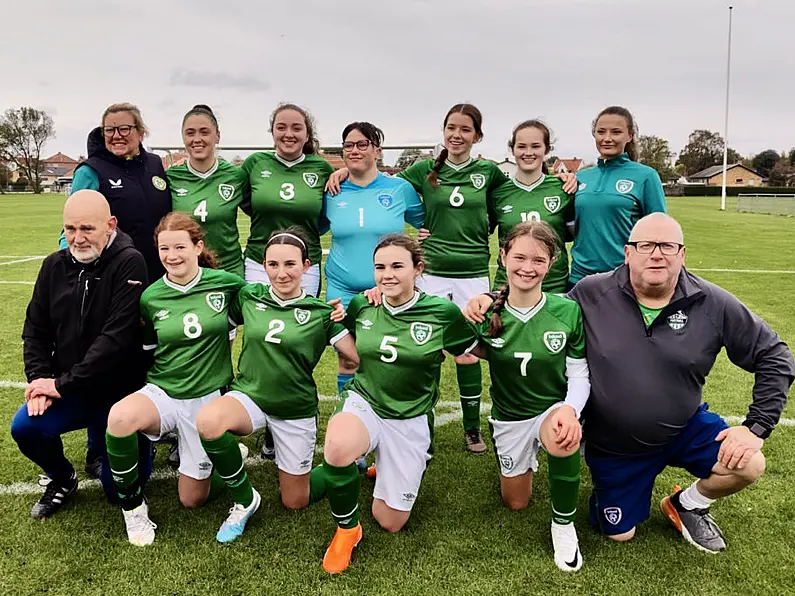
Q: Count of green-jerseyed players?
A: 8